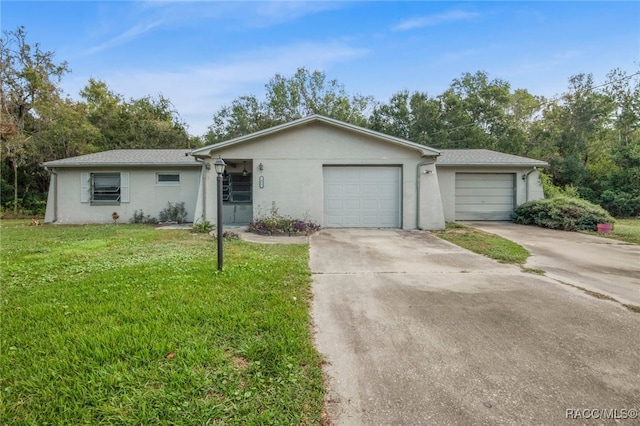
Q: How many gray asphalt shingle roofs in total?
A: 2